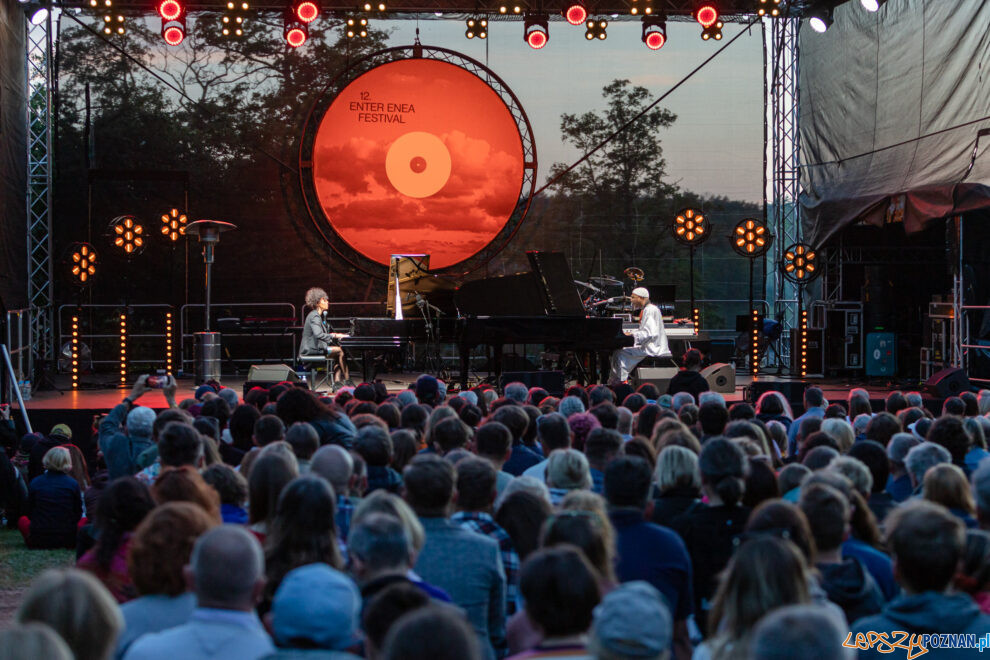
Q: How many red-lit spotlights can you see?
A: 8